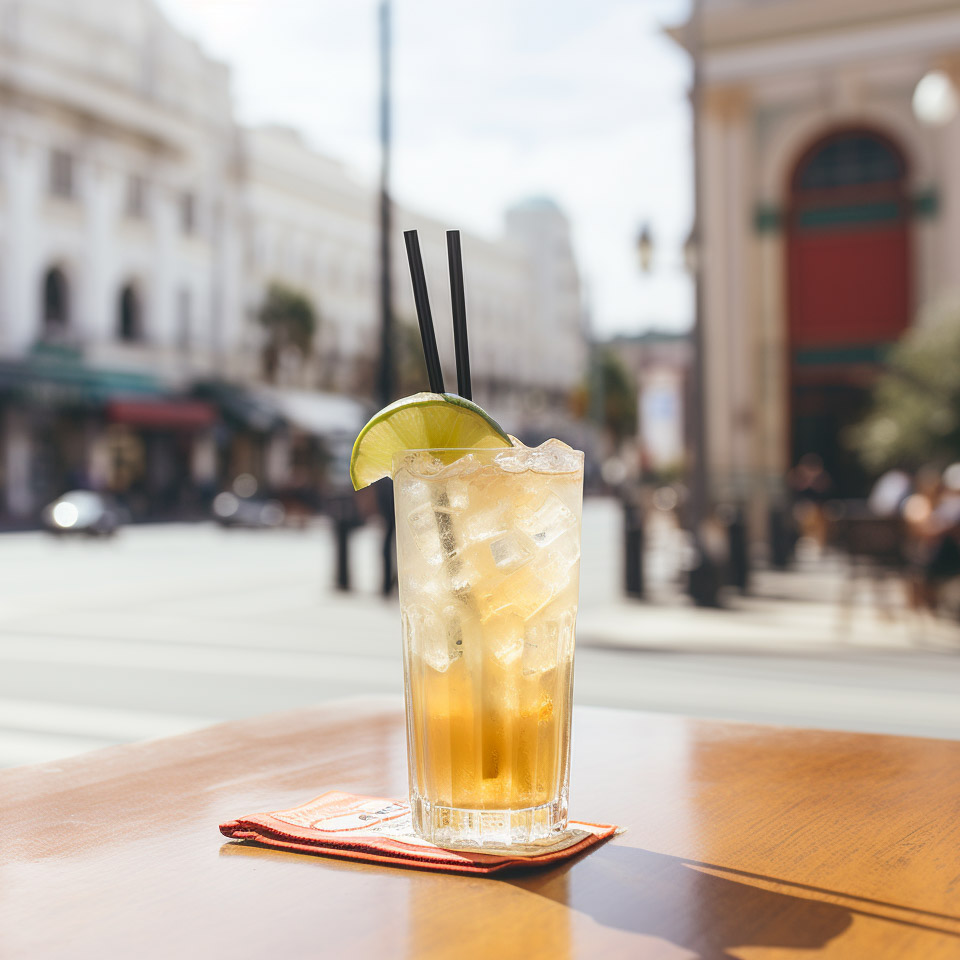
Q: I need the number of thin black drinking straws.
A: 2